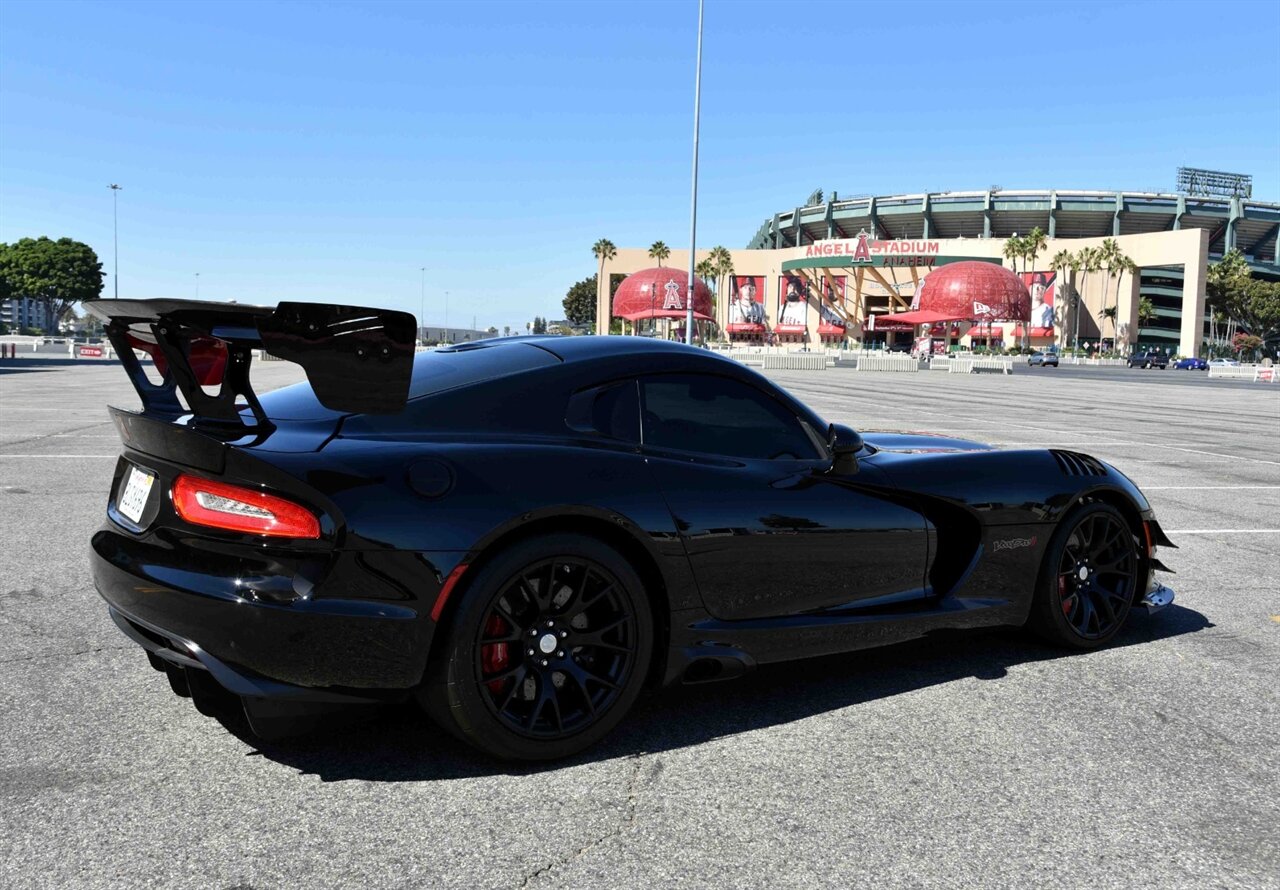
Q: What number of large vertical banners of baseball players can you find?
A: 4